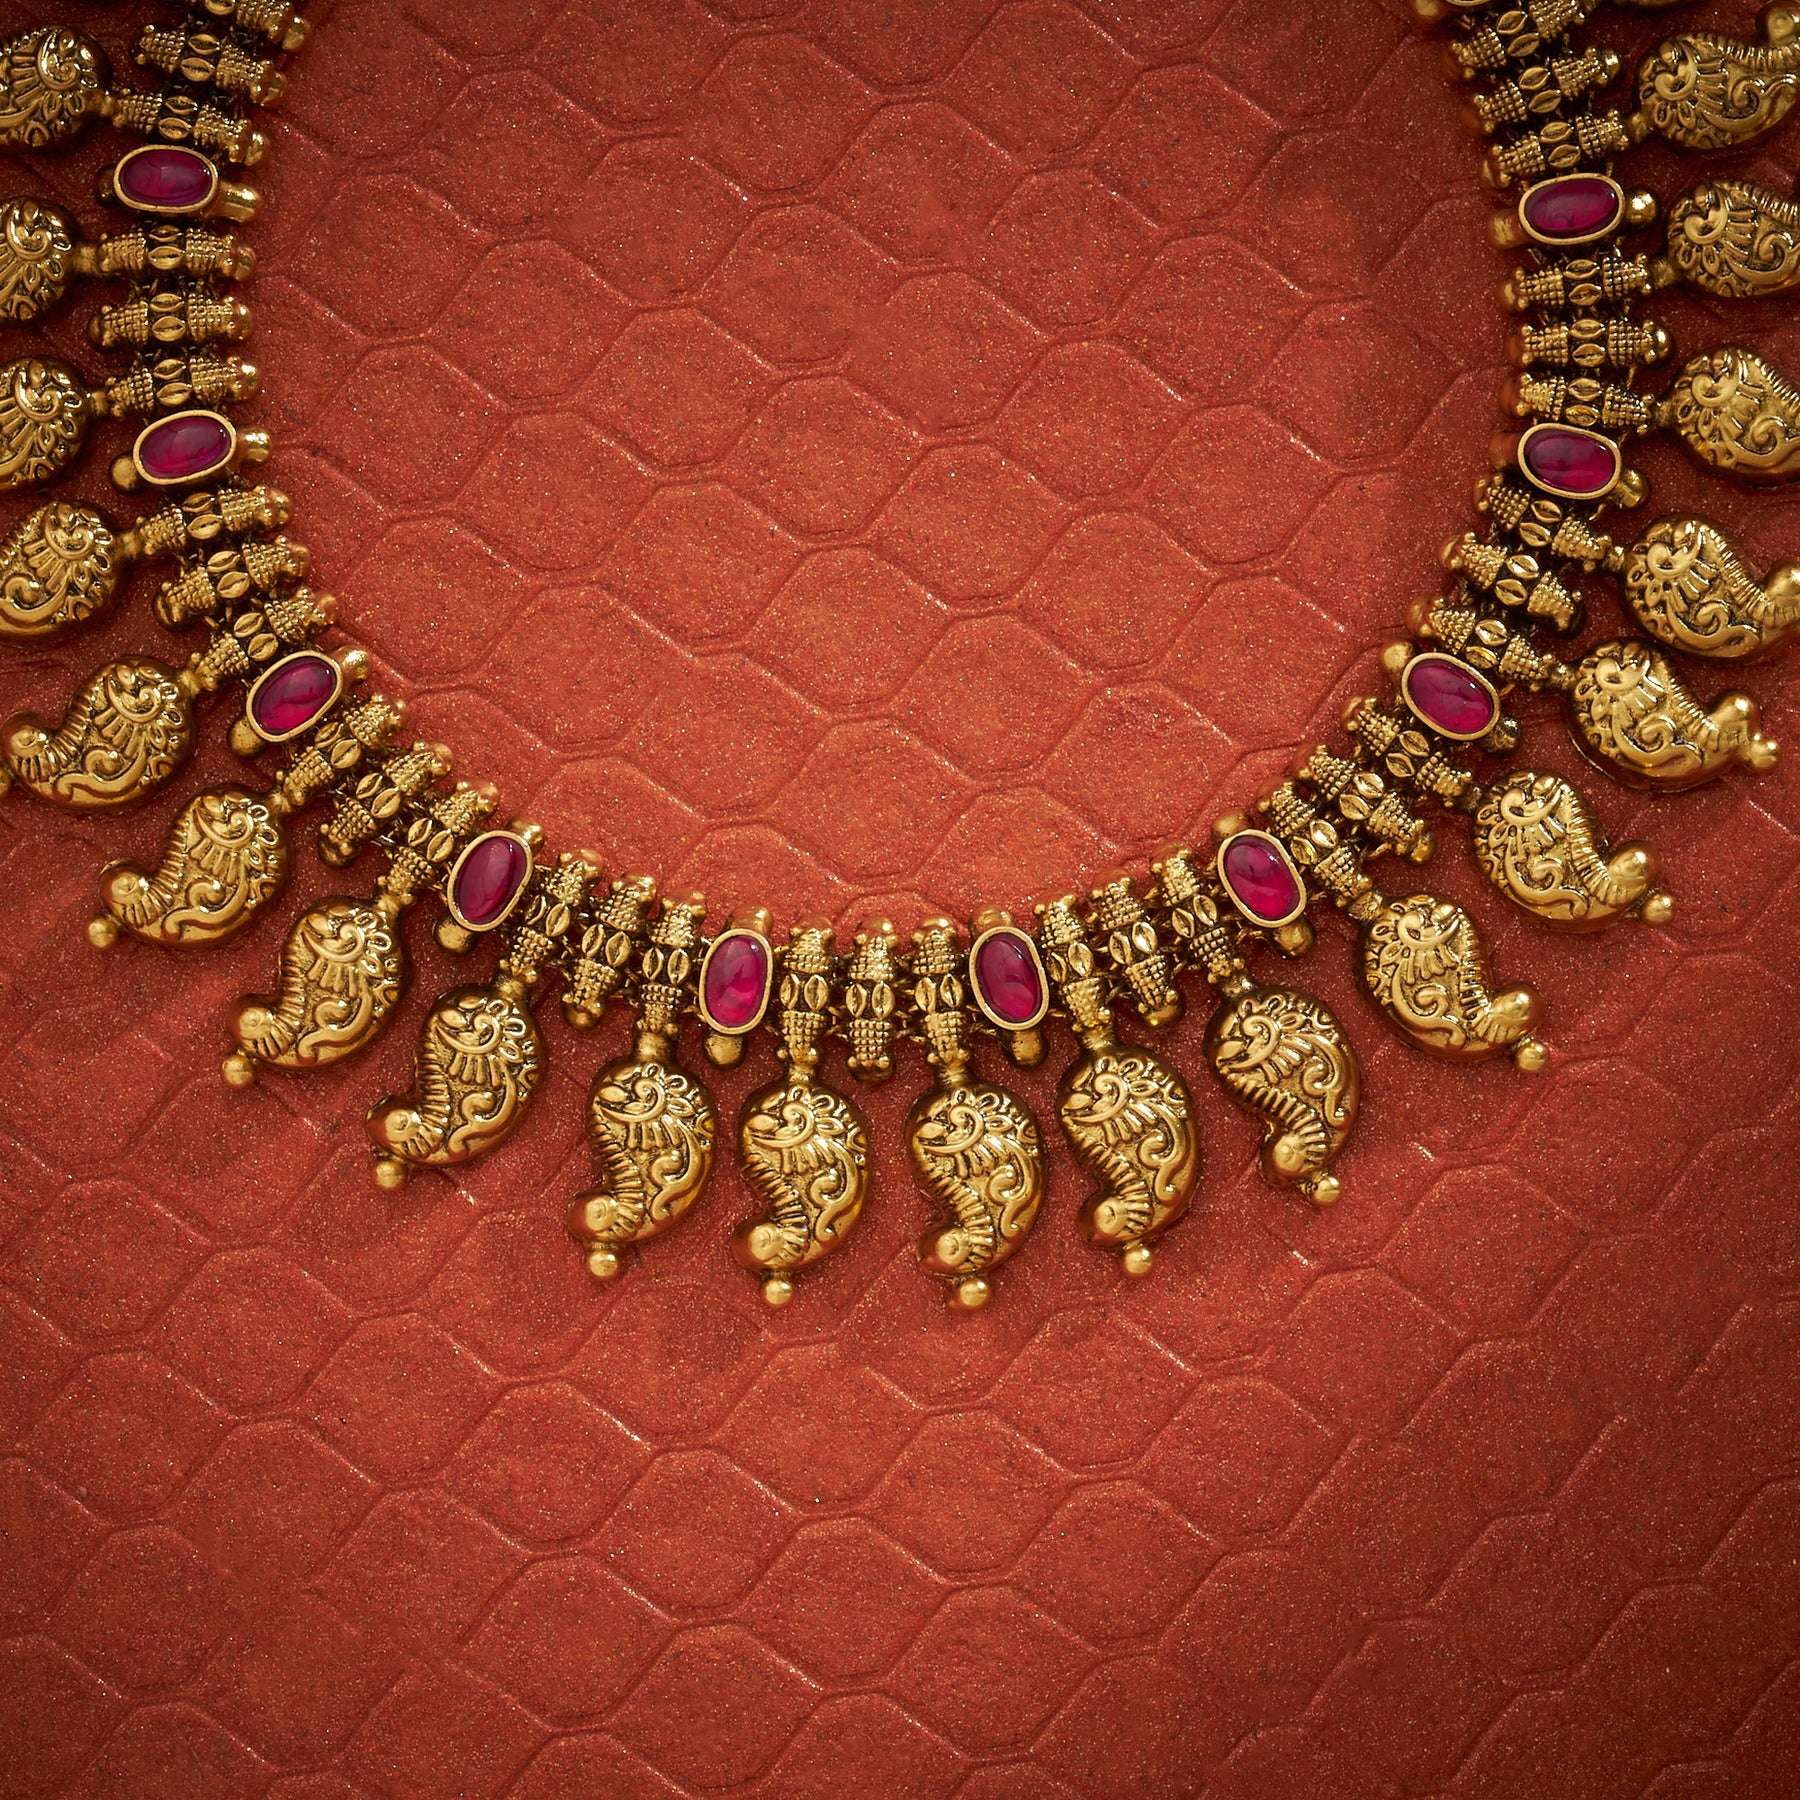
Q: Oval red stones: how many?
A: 10